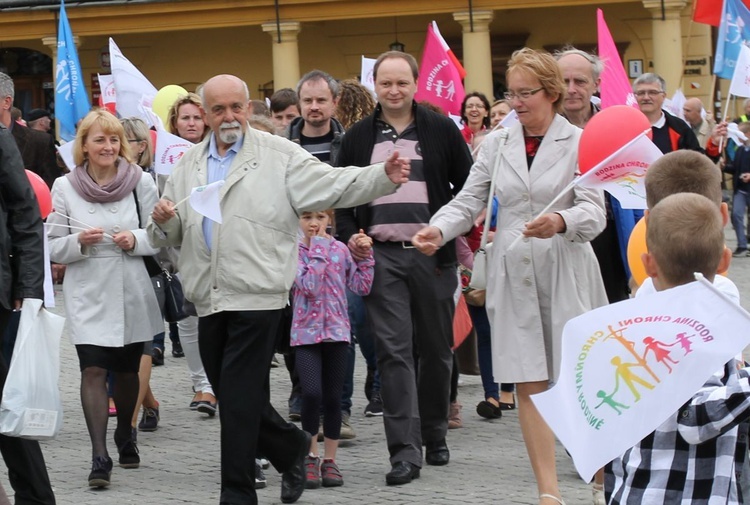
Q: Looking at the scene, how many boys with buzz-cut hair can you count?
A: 2